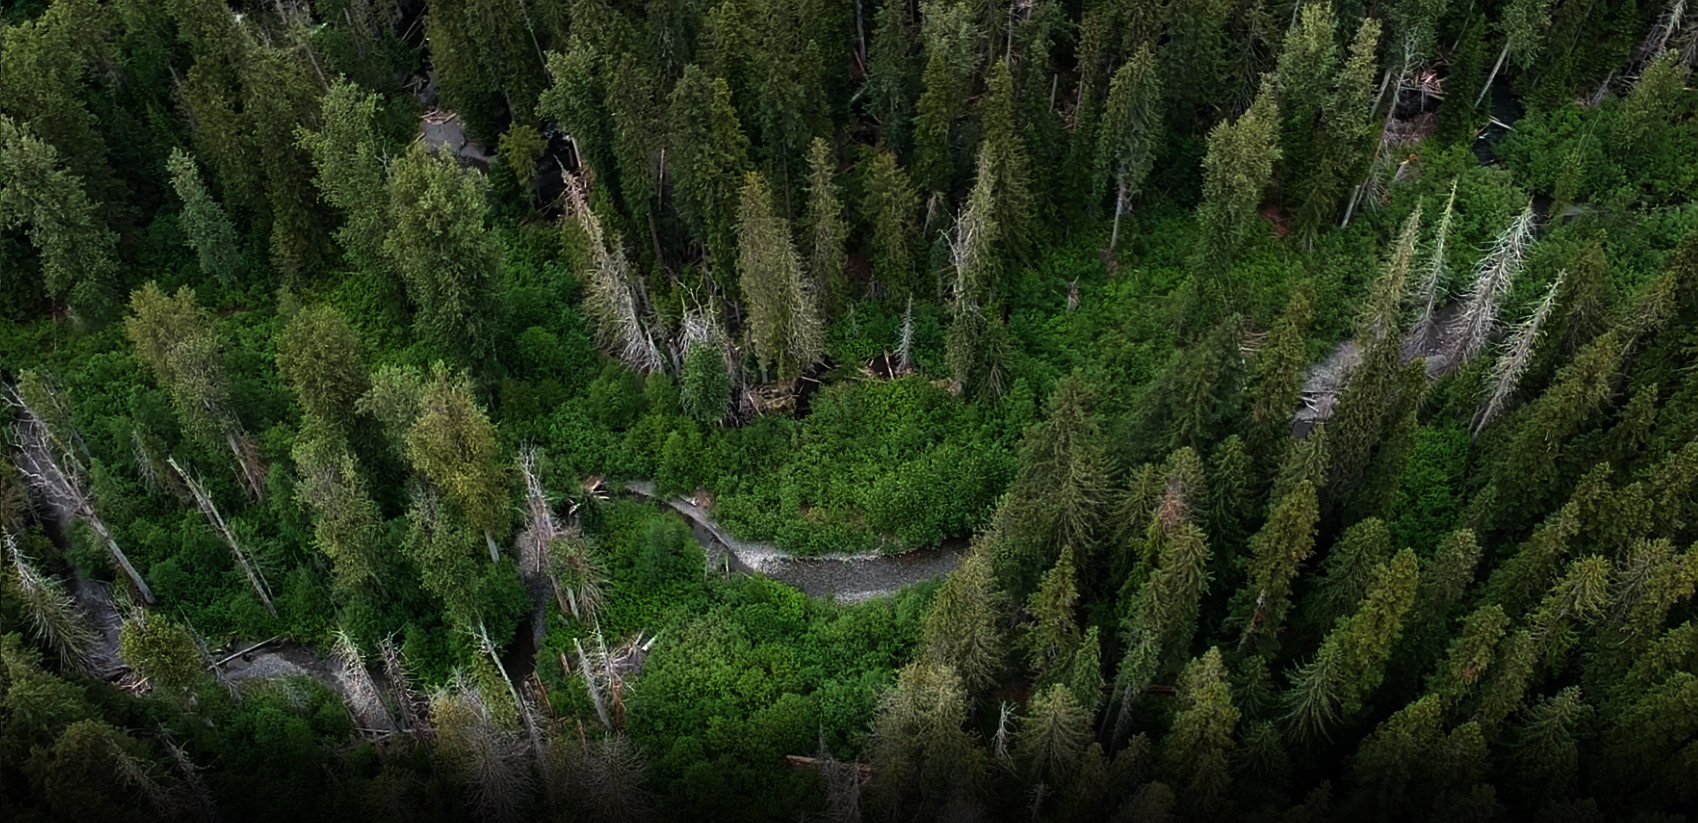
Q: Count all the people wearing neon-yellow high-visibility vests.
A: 0